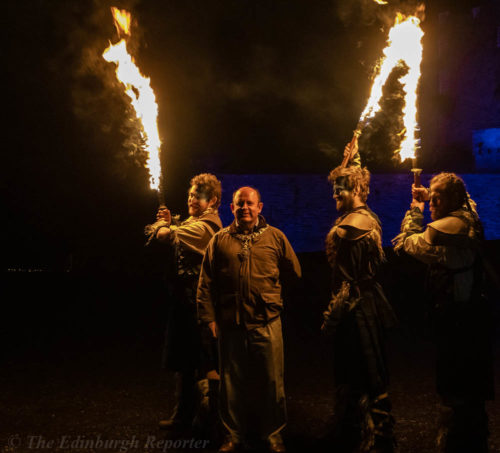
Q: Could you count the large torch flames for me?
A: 3